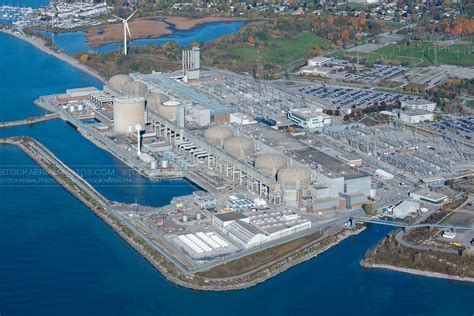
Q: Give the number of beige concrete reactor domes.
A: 7